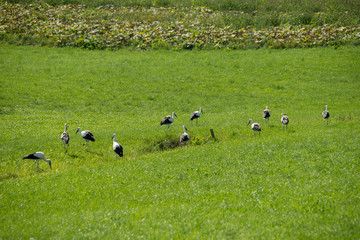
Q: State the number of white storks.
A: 11